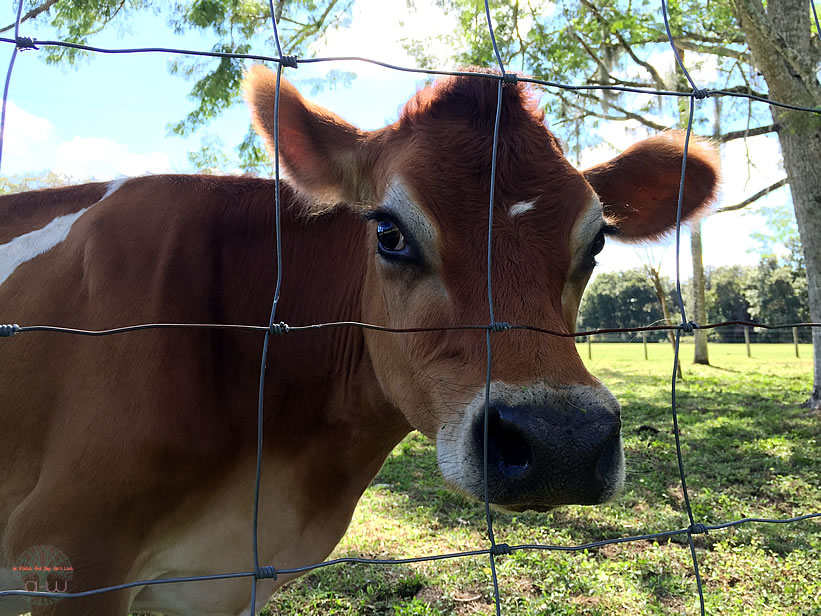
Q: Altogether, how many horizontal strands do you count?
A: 3